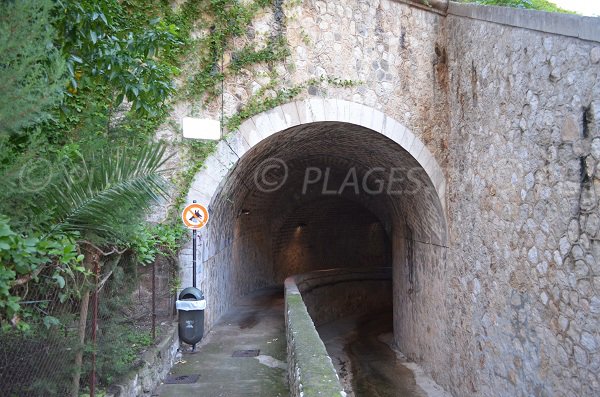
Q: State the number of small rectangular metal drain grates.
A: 2